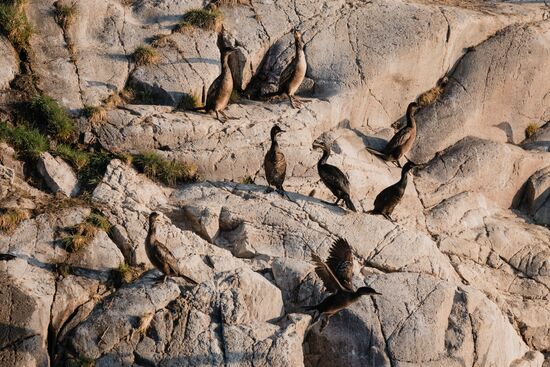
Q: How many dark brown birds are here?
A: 8